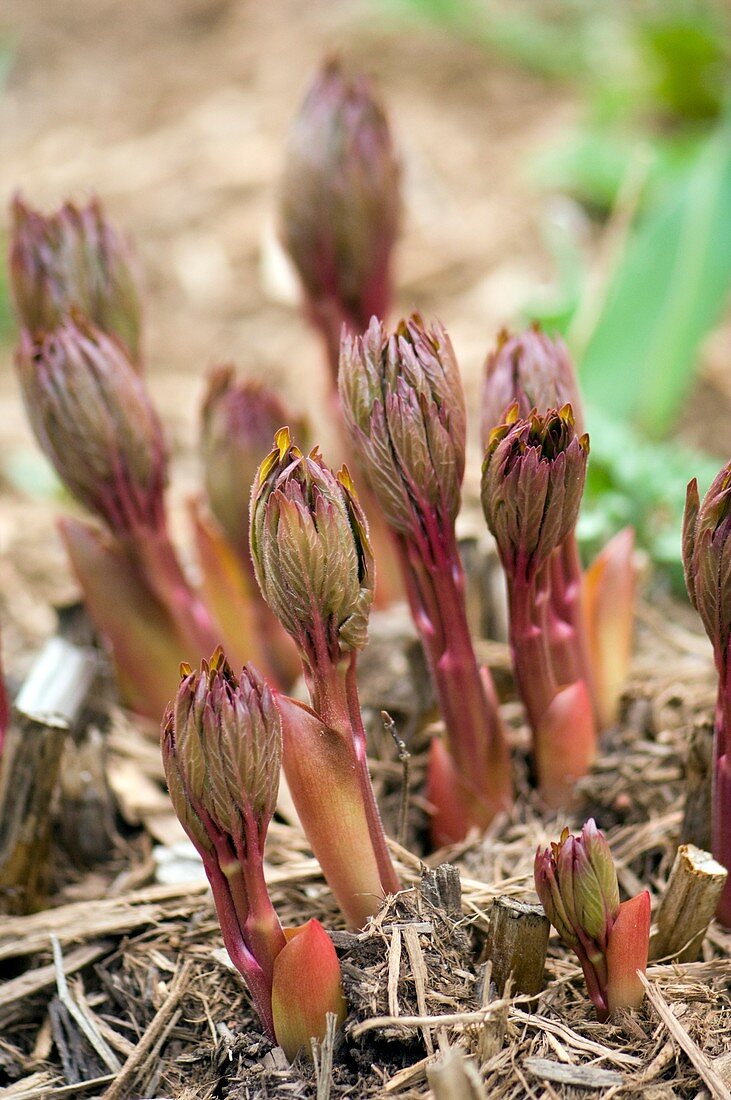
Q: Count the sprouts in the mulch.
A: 11